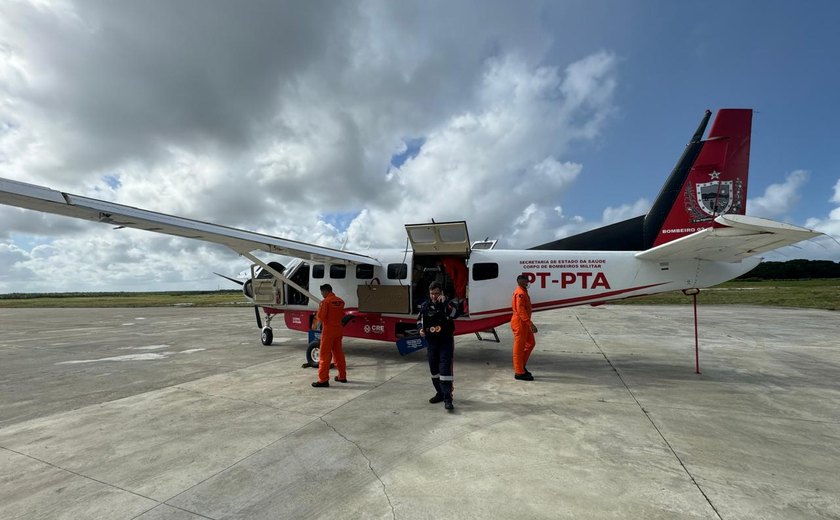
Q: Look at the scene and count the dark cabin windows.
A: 5